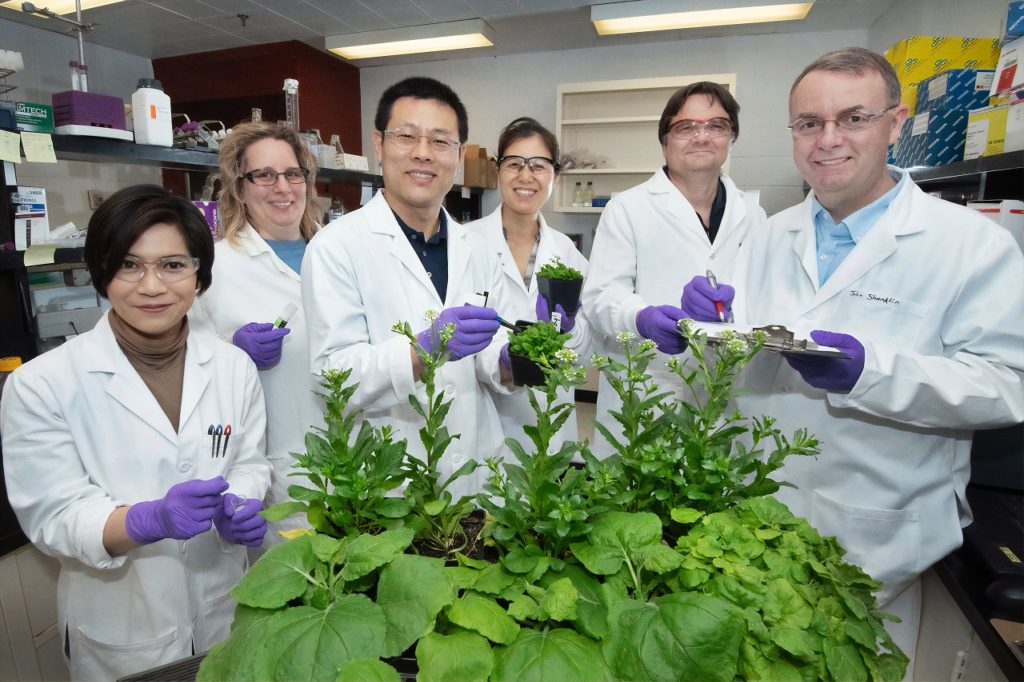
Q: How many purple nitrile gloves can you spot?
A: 9